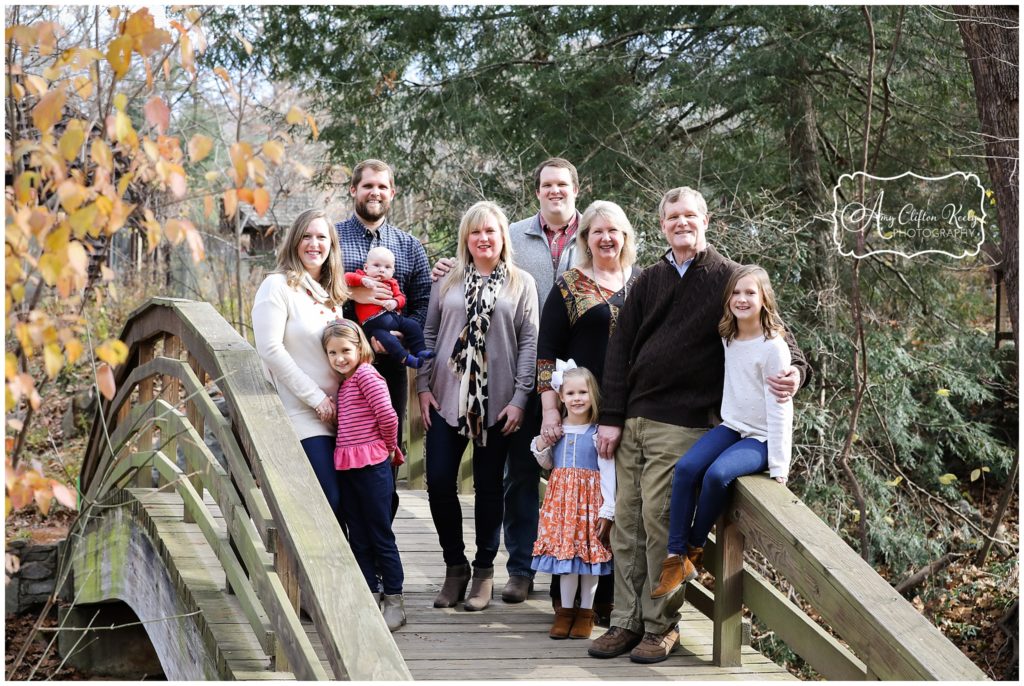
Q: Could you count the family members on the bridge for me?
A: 10